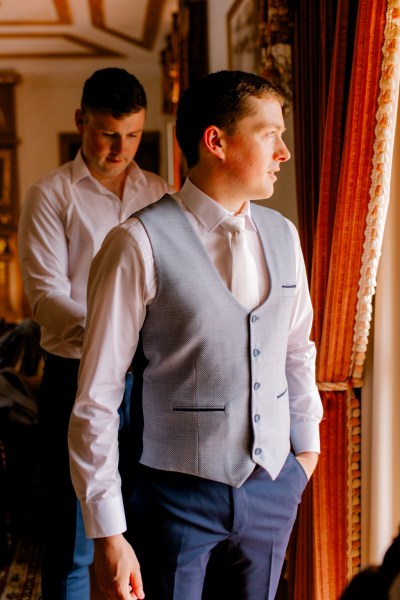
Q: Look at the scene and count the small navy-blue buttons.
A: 5